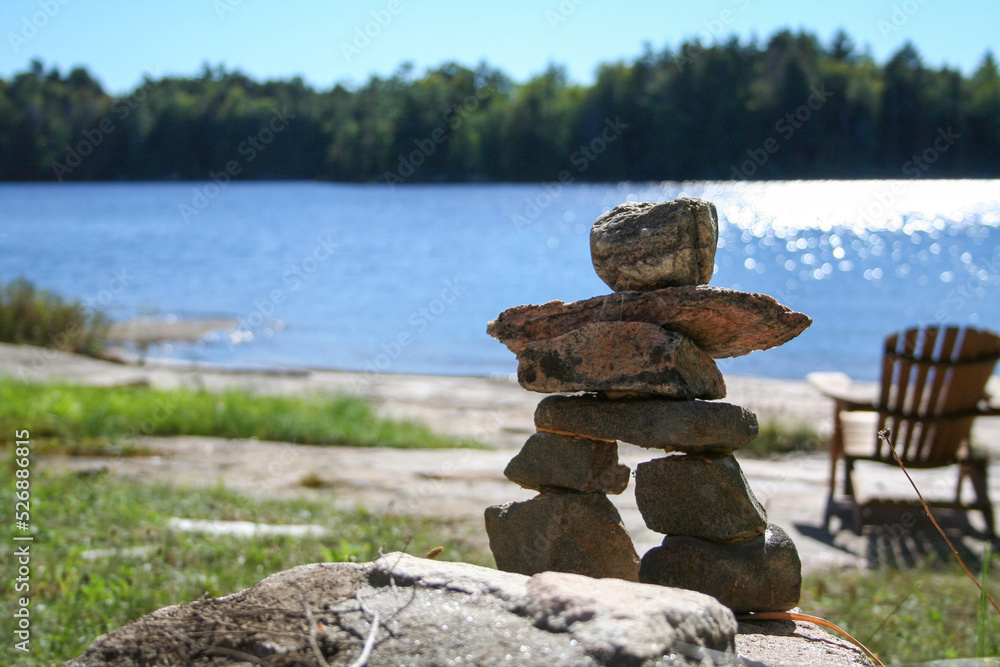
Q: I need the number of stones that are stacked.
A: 8